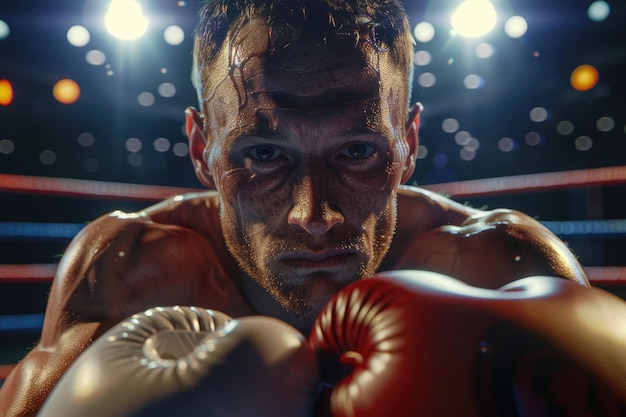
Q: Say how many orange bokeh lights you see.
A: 3